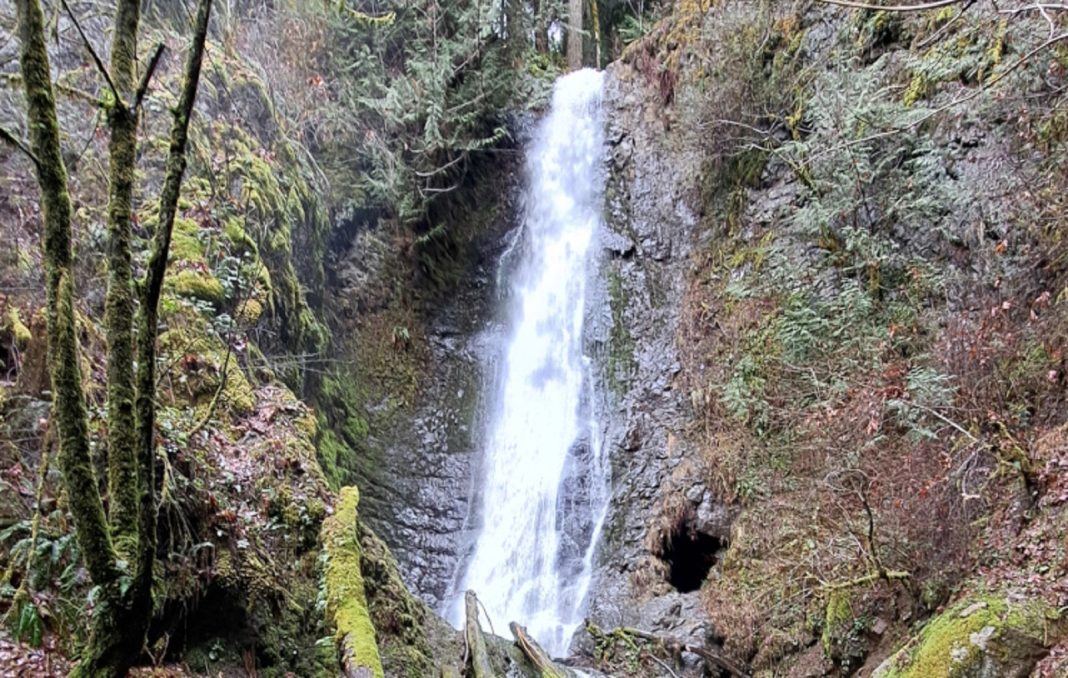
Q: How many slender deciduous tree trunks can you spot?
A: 3